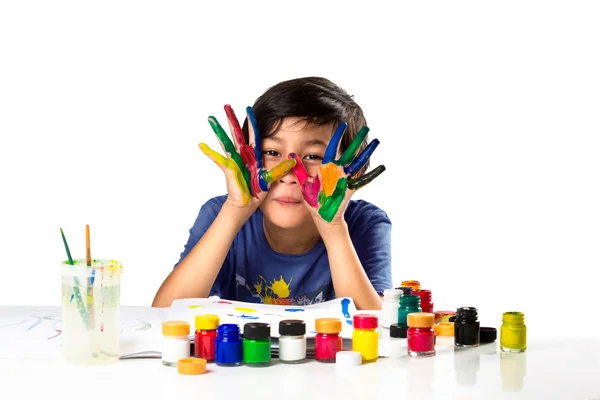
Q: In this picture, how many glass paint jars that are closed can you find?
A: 7